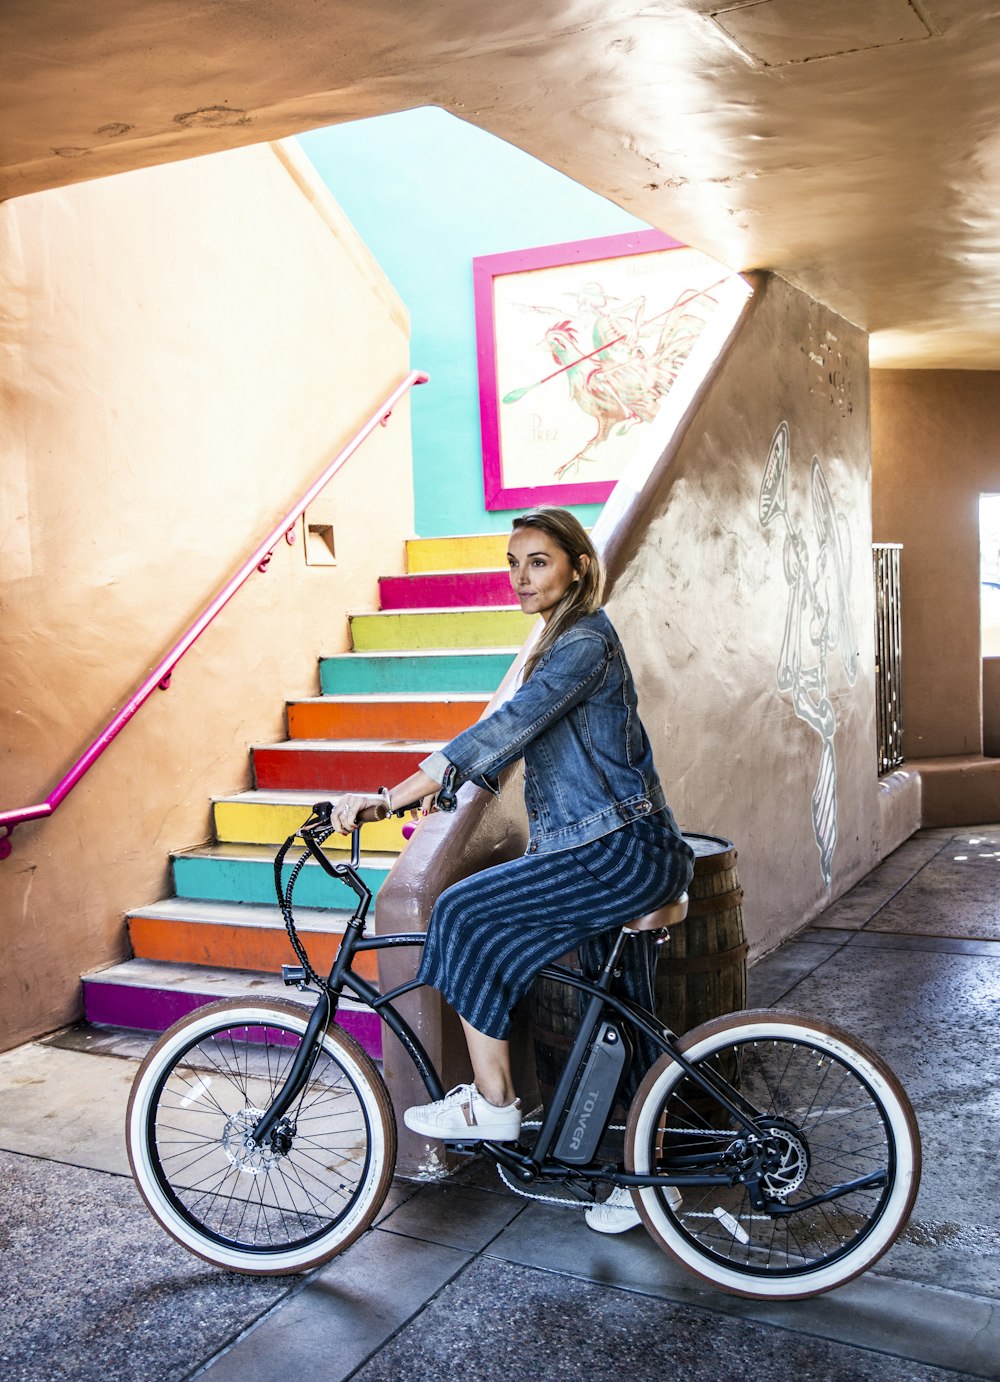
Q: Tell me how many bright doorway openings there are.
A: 1